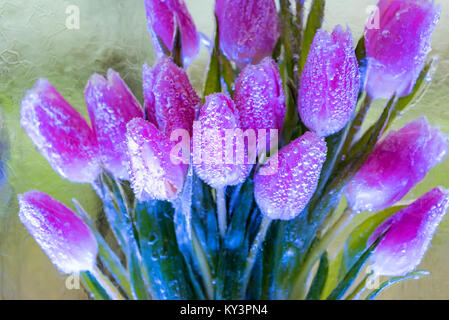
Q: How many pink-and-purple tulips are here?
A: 14